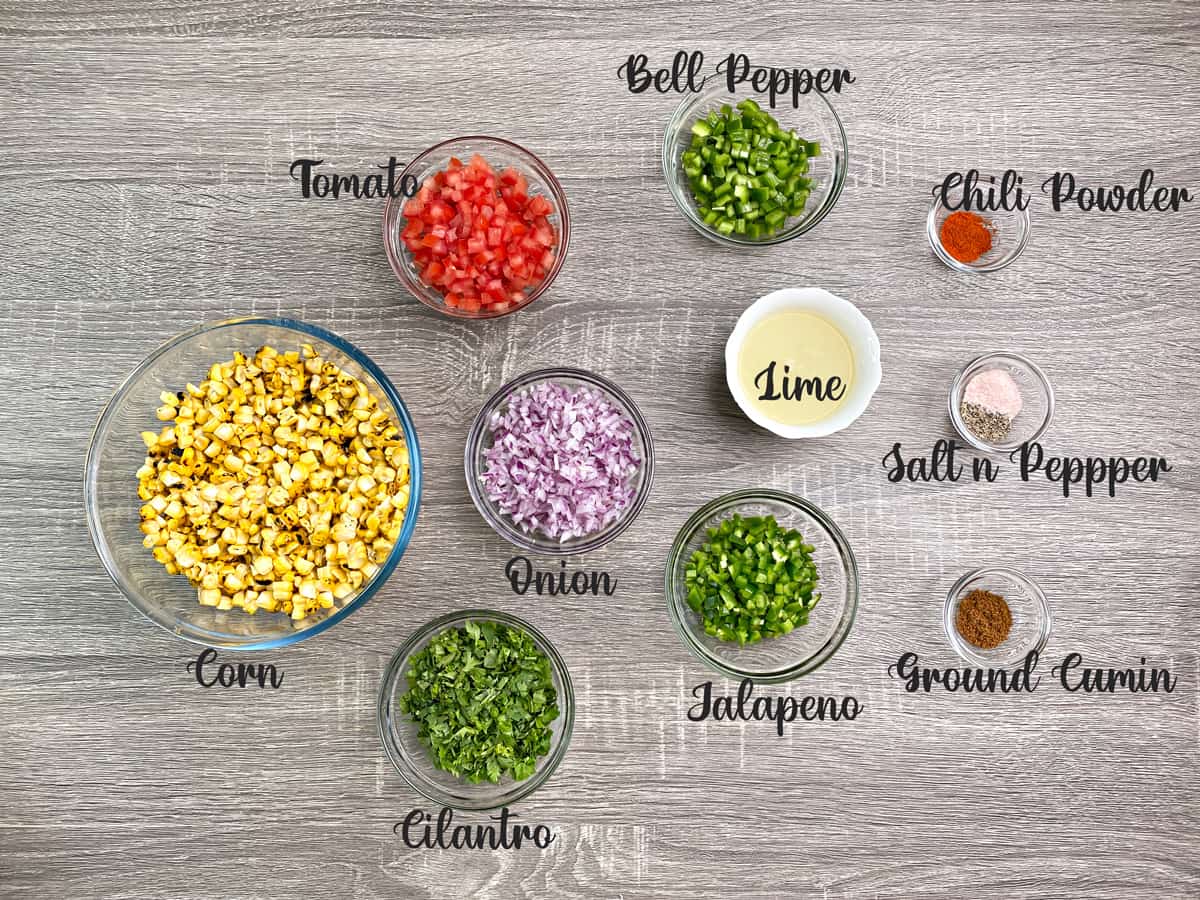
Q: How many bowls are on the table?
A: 10